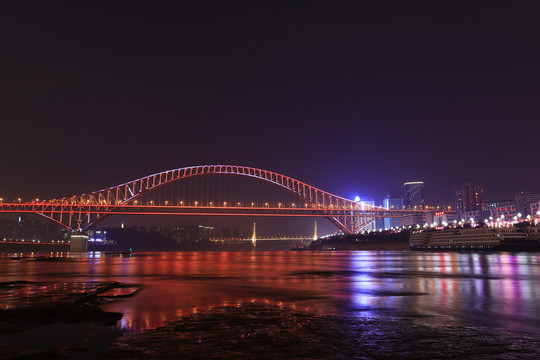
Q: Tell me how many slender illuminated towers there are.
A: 2